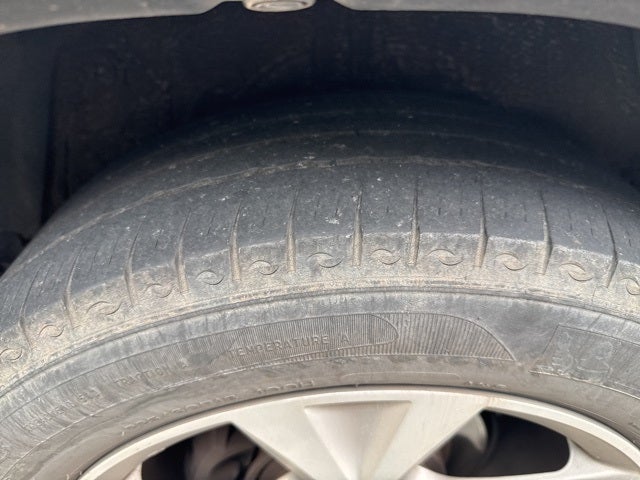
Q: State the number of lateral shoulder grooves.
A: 11